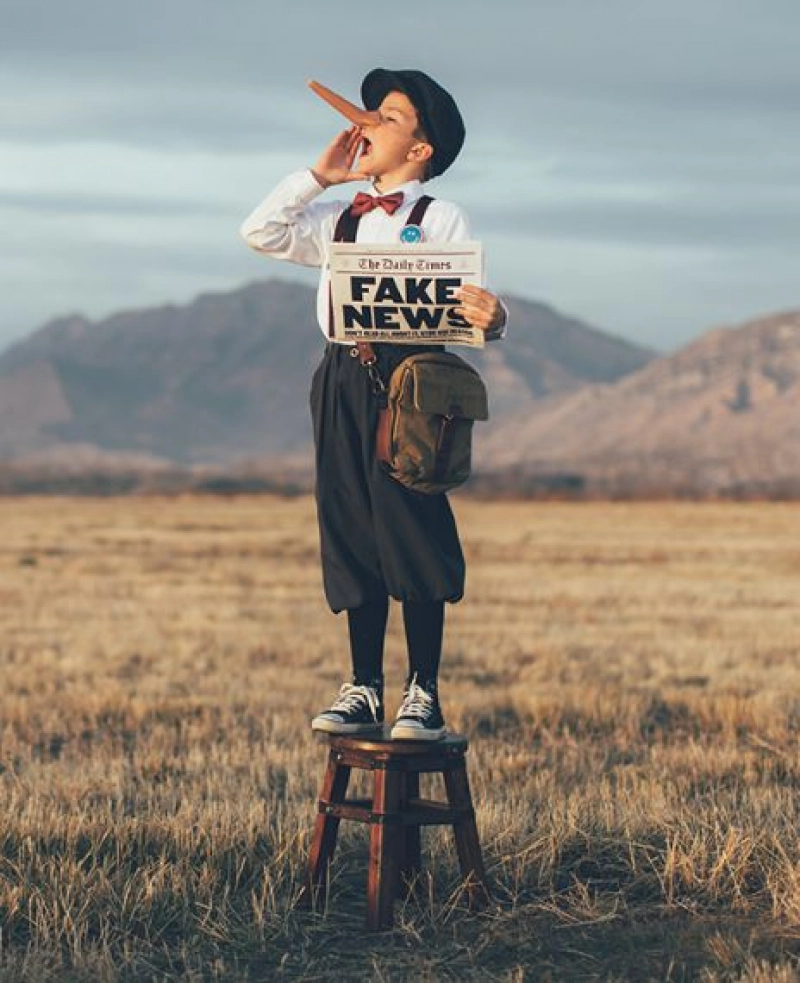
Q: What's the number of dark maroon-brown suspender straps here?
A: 2